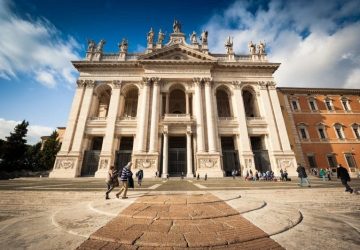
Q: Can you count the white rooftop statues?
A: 11